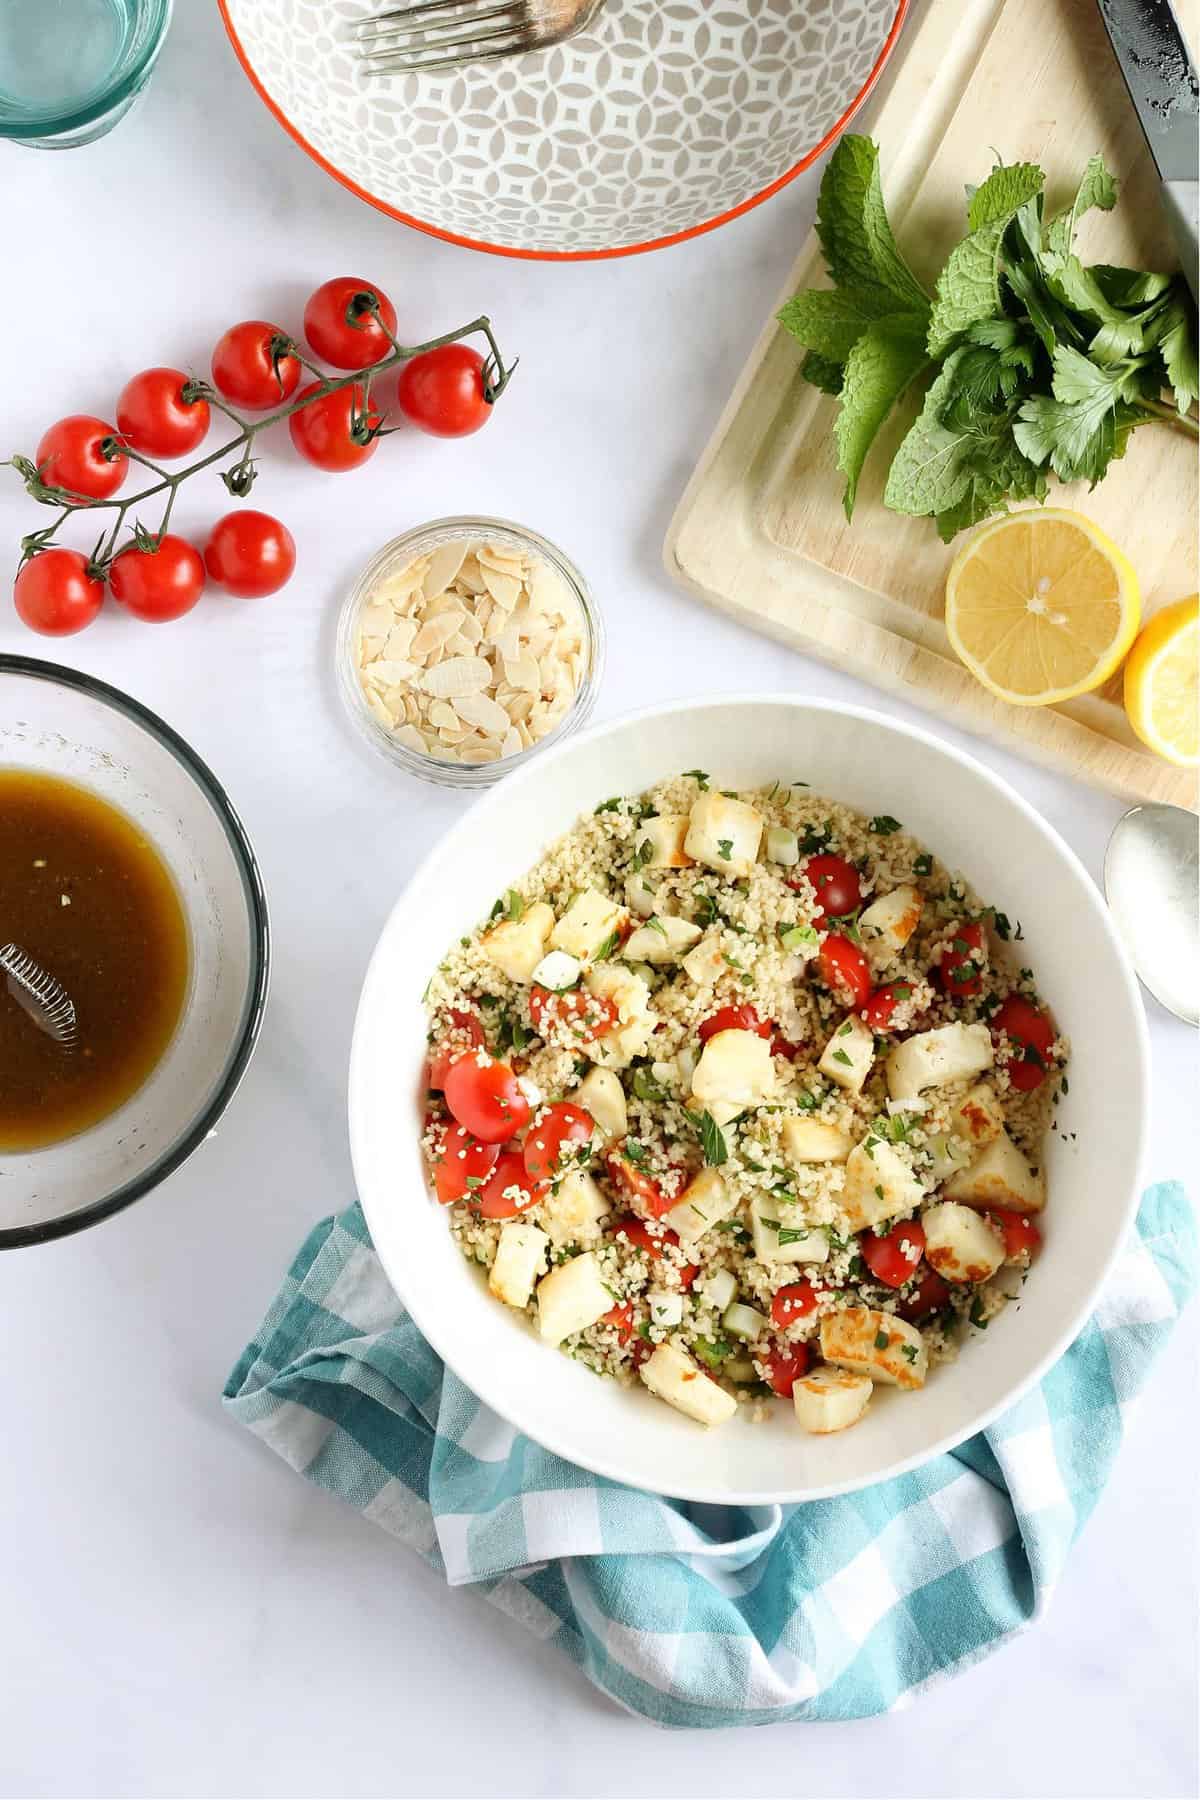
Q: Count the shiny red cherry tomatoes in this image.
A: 9